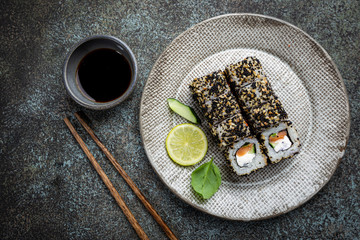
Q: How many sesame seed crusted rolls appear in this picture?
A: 8